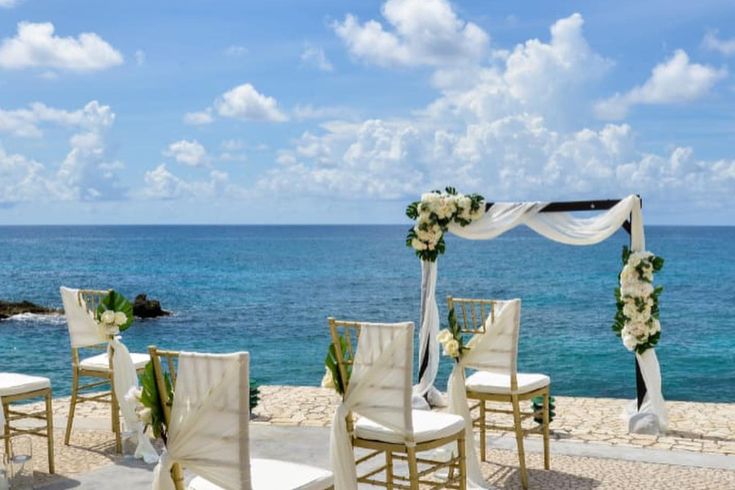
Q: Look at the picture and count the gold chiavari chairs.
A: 5